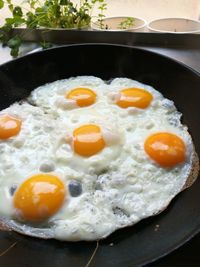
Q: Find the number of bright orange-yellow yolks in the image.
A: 6